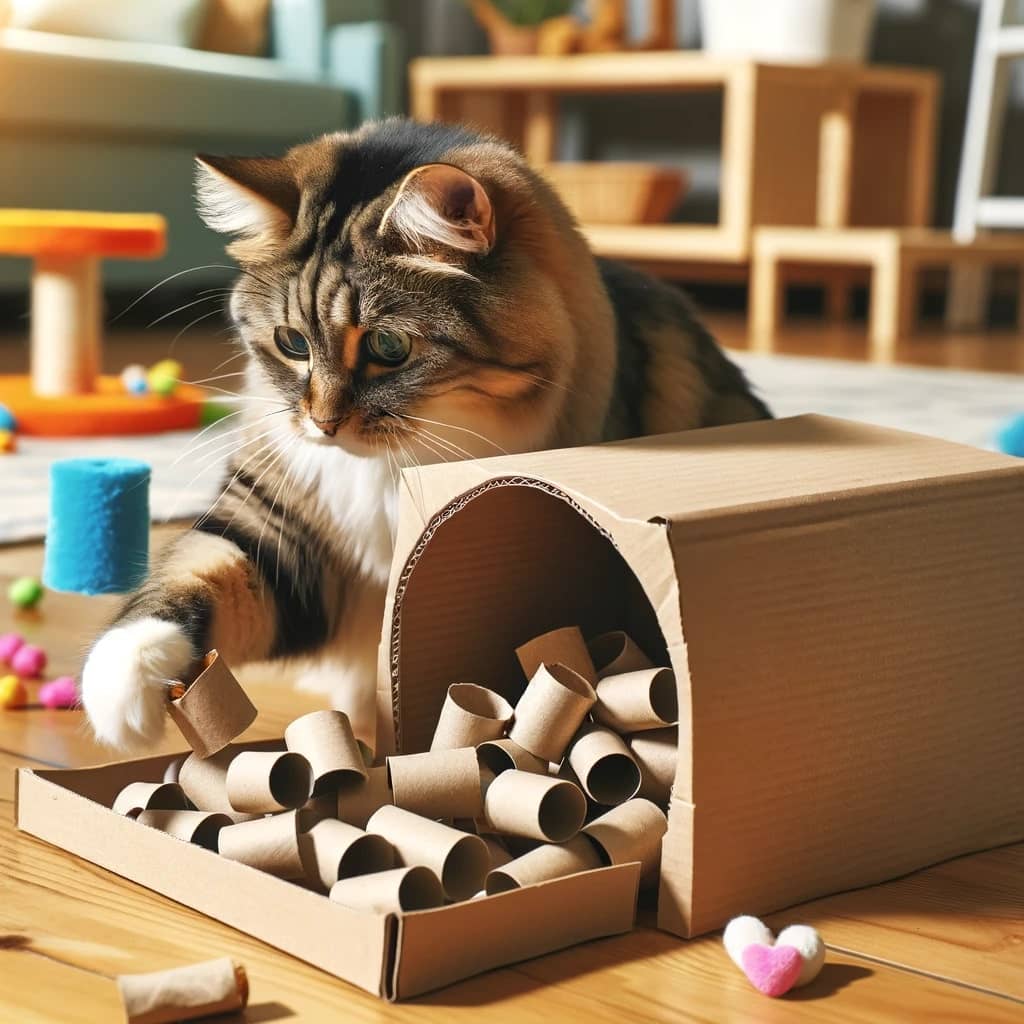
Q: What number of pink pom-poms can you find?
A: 3